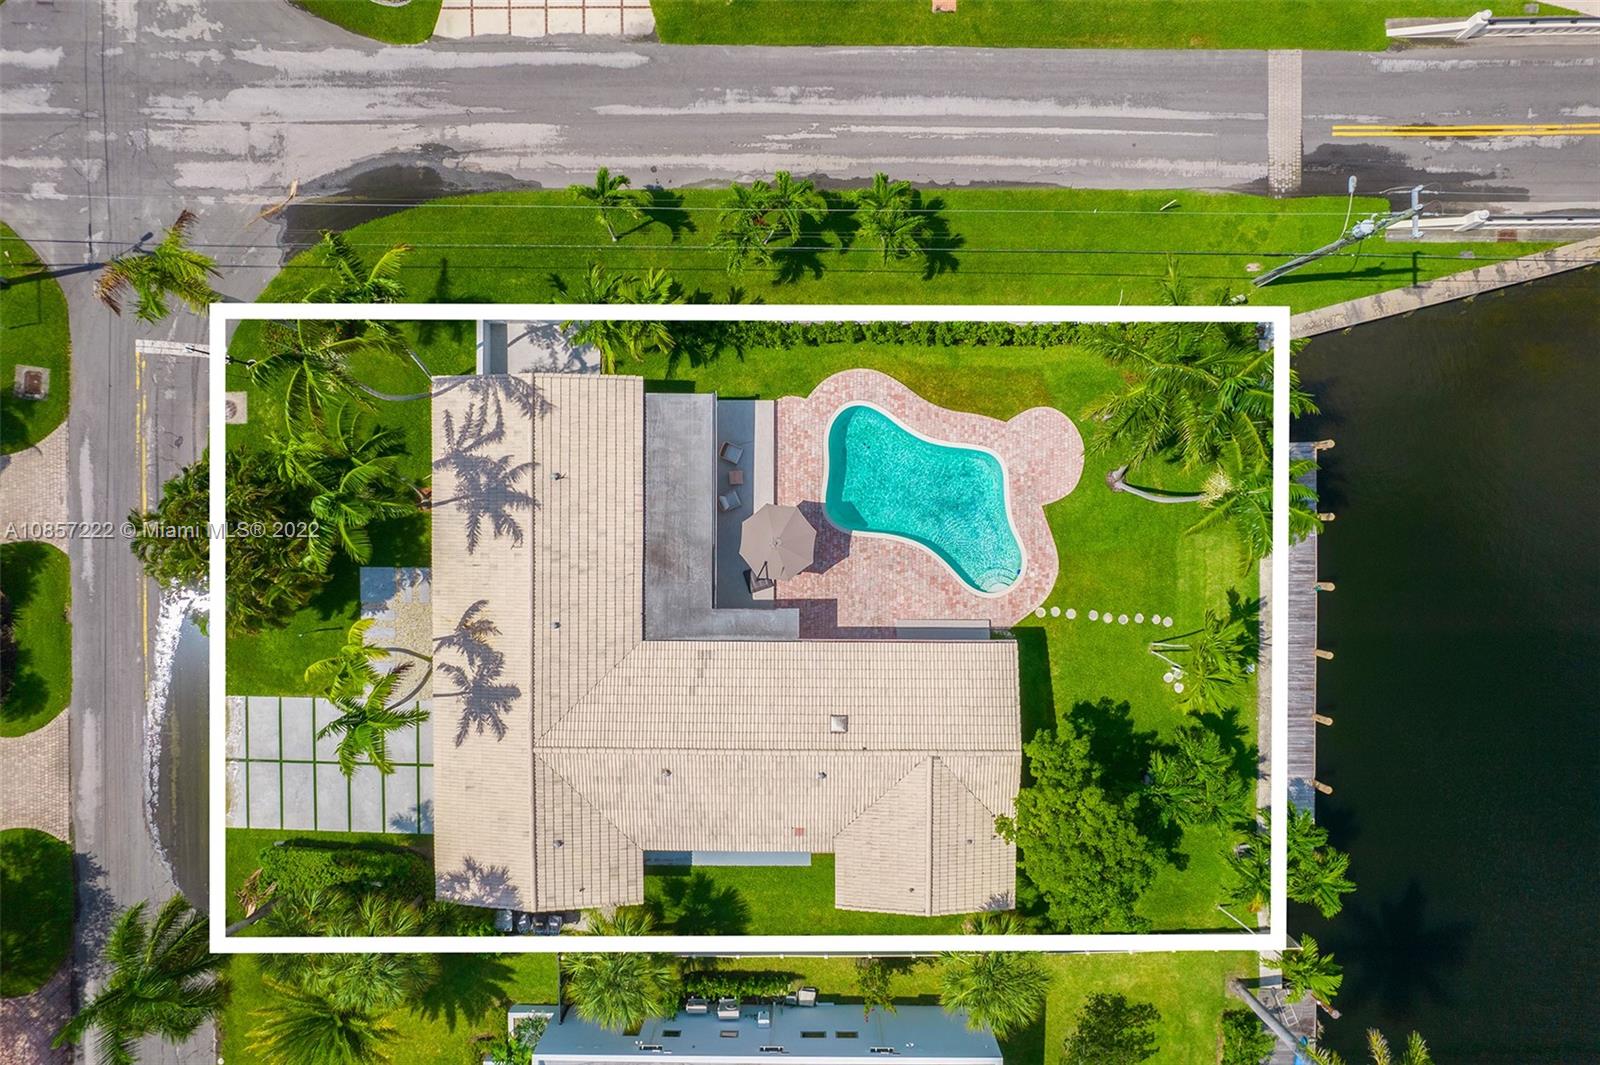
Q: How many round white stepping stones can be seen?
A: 12